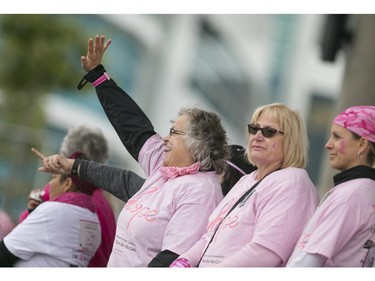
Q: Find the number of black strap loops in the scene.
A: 1